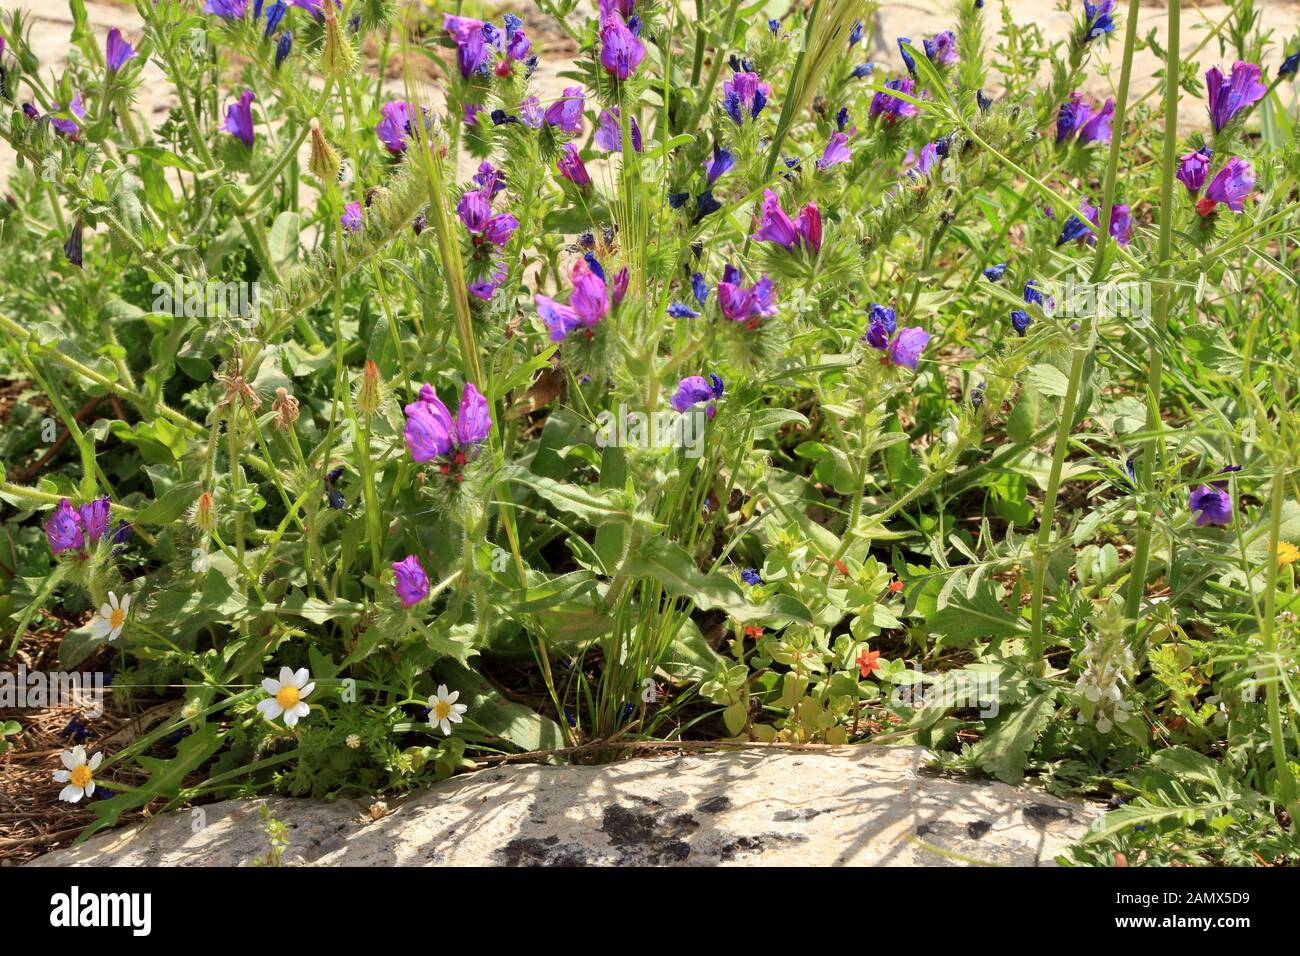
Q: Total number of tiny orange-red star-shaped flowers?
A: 4